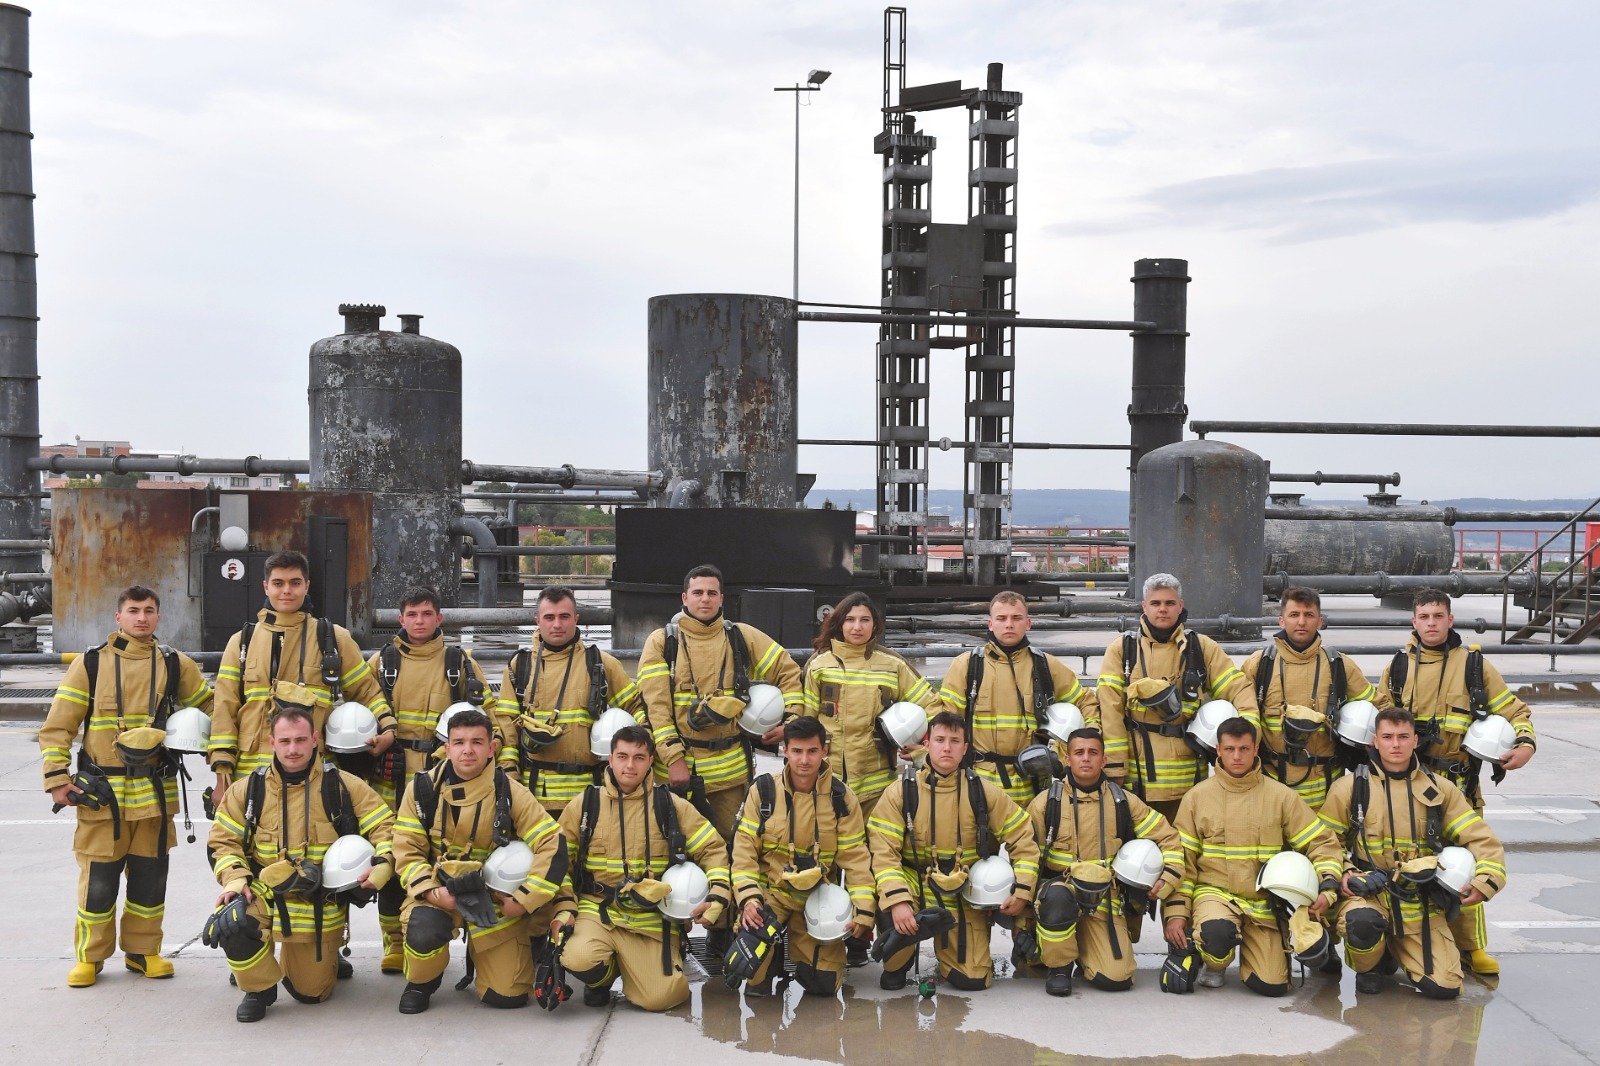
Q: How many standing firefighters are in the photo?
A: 10